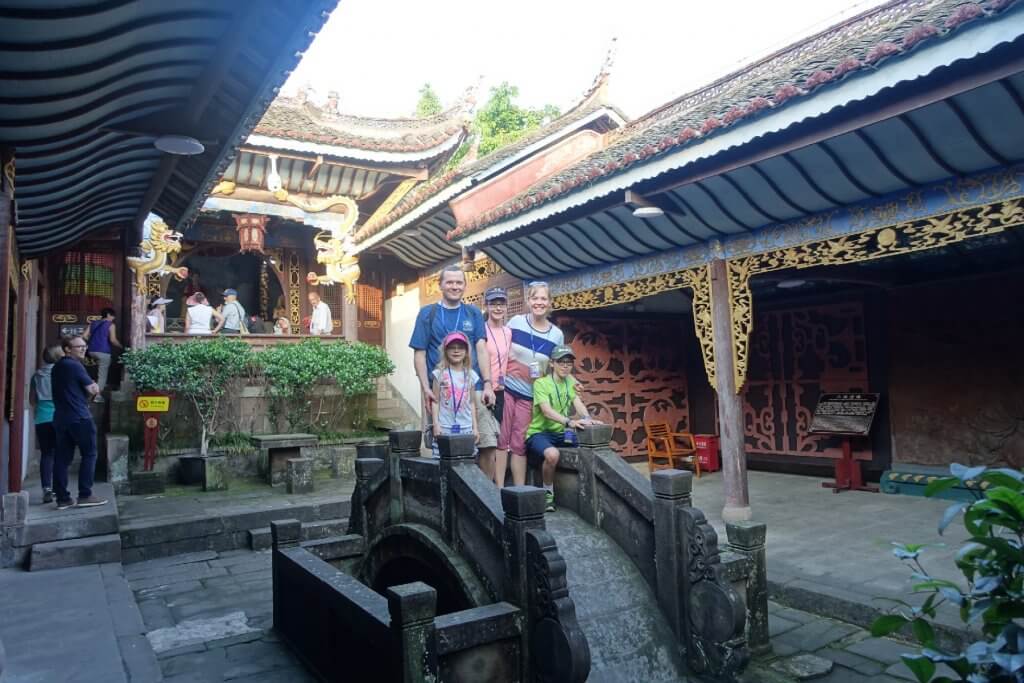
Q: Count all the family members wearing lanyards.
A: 5